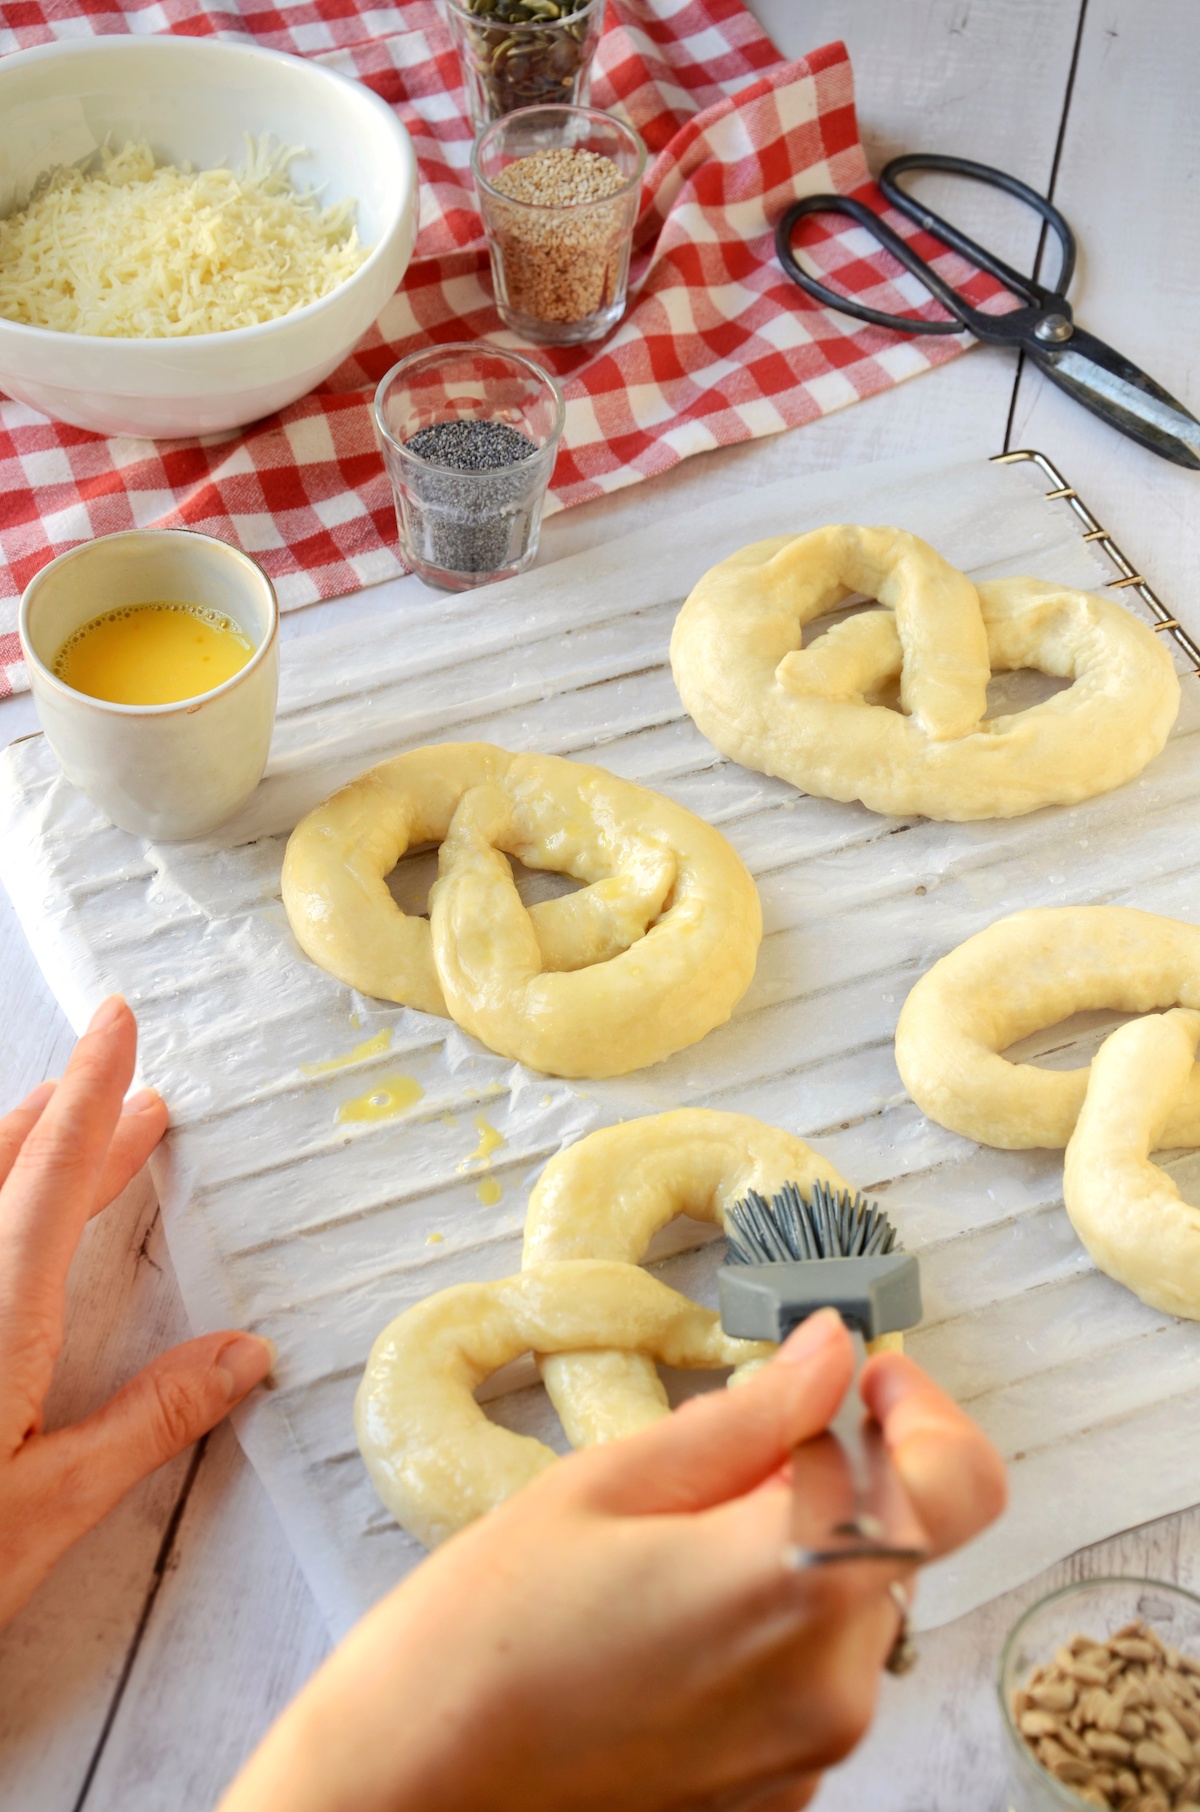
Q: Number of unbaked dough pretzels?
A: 4